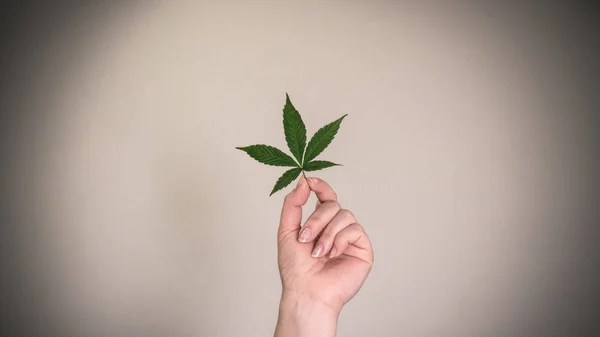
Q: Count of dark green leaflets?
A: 5